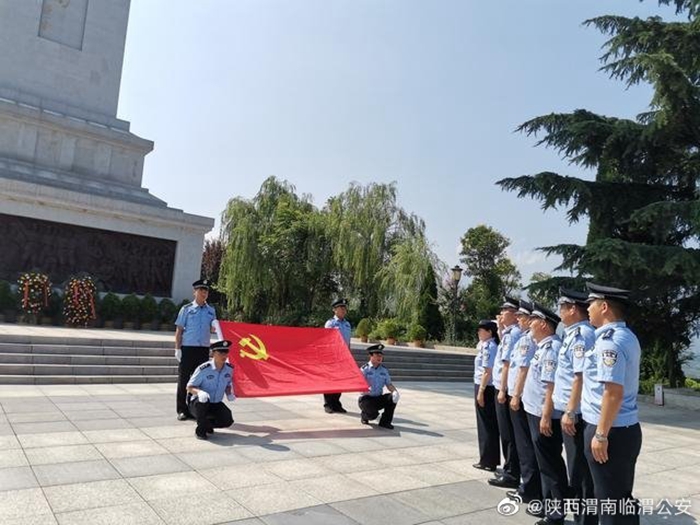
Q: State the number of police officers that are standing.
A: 8